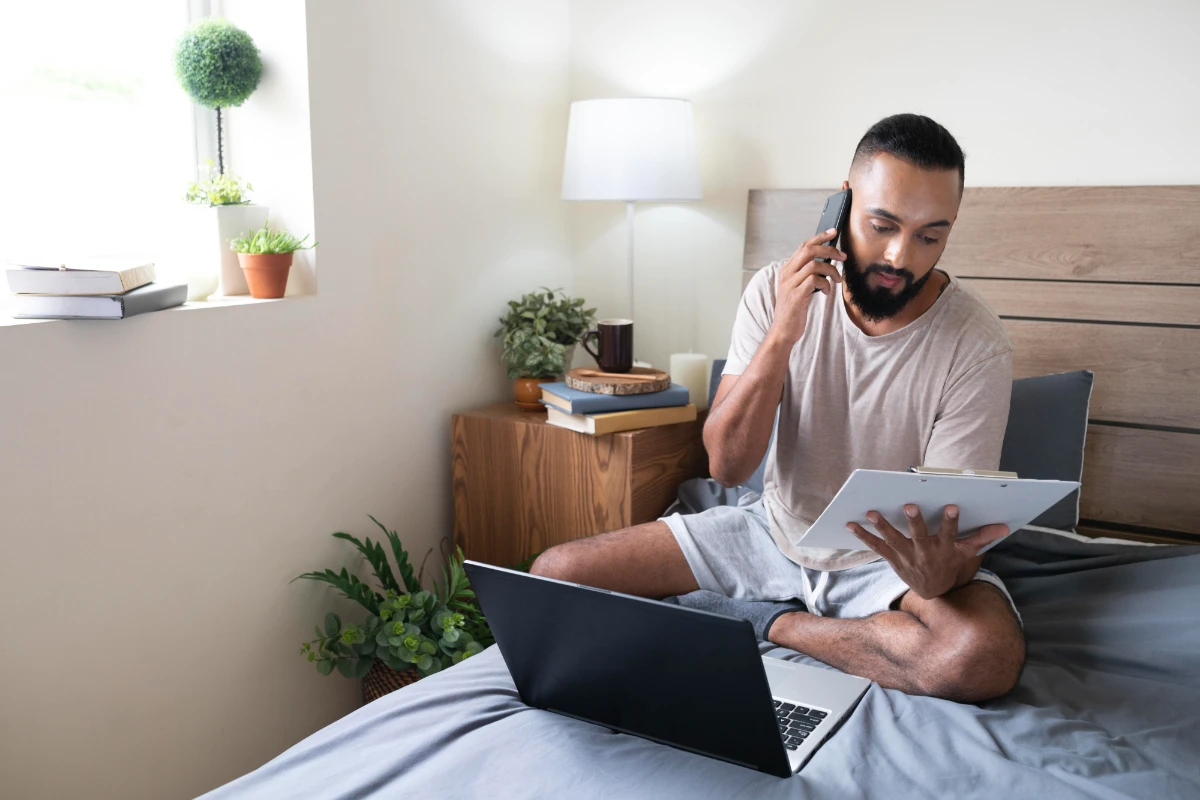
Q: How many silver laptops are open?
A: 1